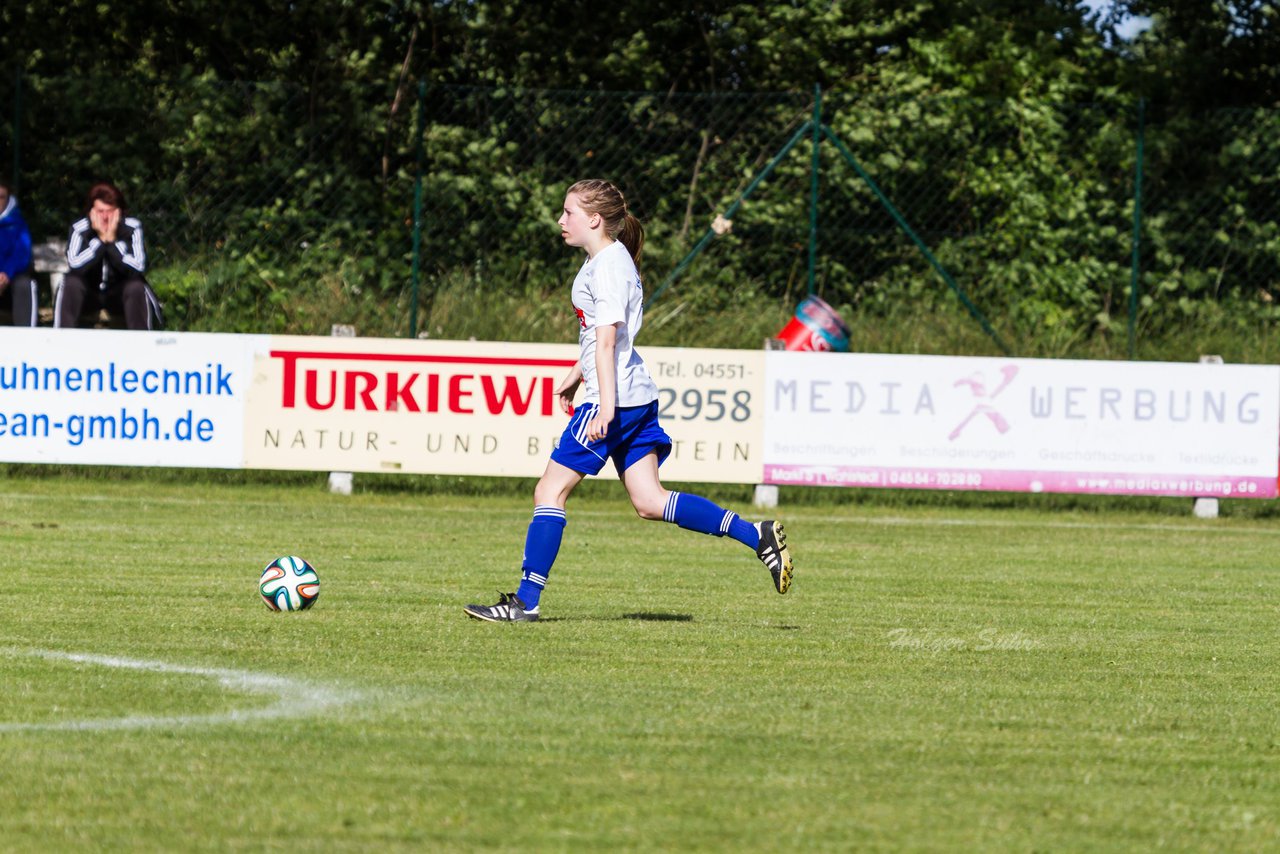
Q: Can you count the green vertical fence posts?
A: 4